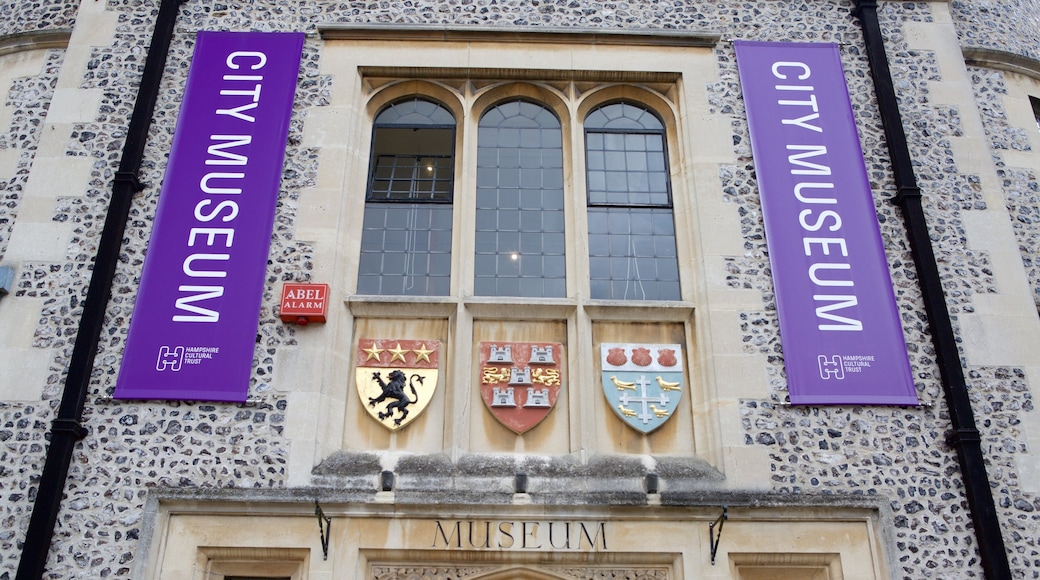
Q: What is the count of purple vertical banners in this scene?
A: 2